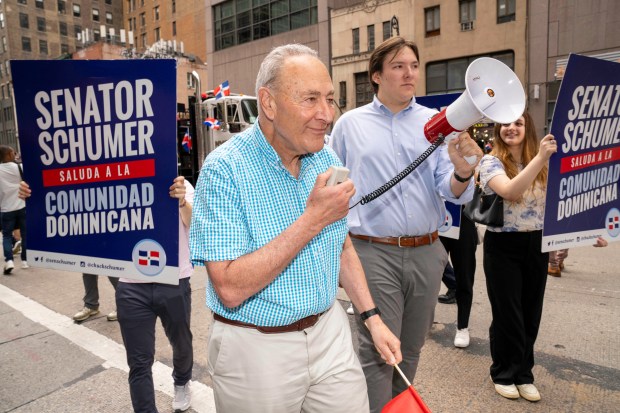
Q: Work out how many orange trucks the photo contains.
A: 0